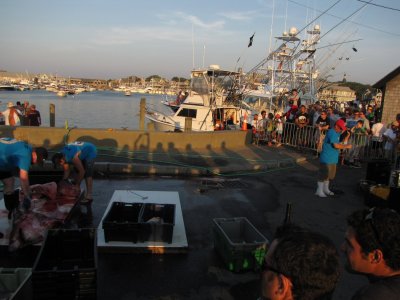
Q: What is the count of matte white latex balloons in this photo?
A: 0